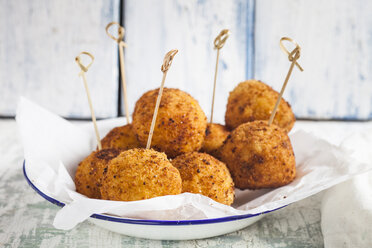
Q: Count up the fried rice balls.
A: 8